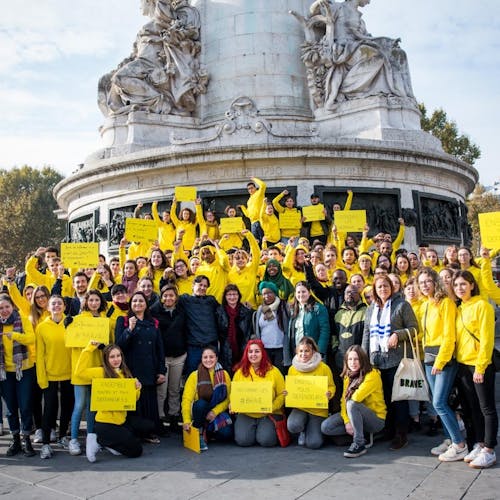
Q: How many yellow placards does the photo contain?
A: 13